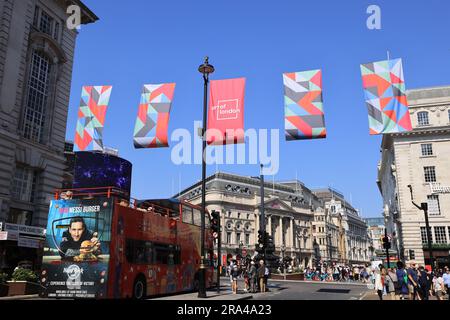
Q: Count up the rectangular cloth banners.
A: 5